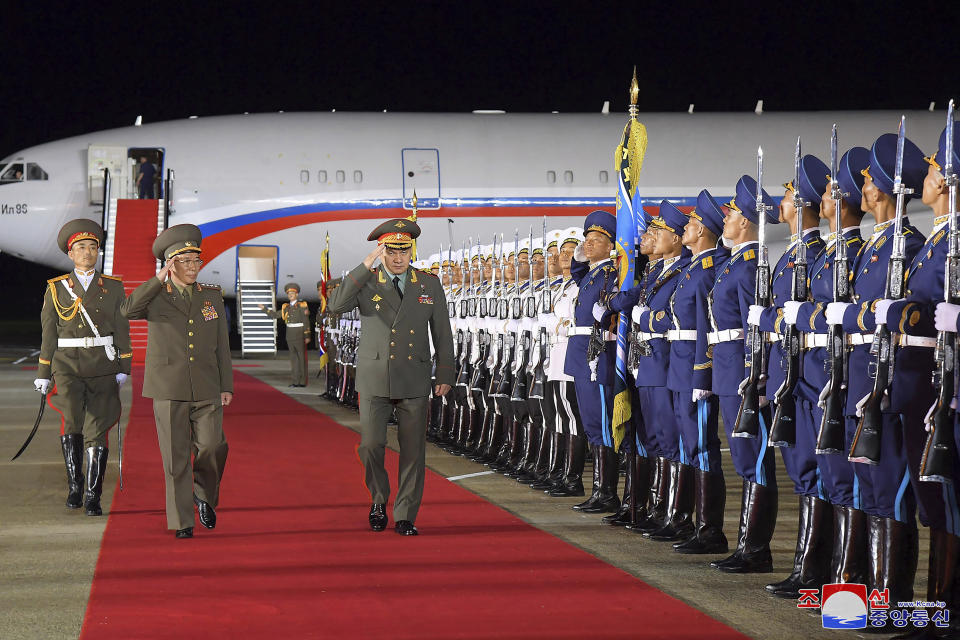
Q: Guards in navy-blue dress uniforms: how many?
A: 9